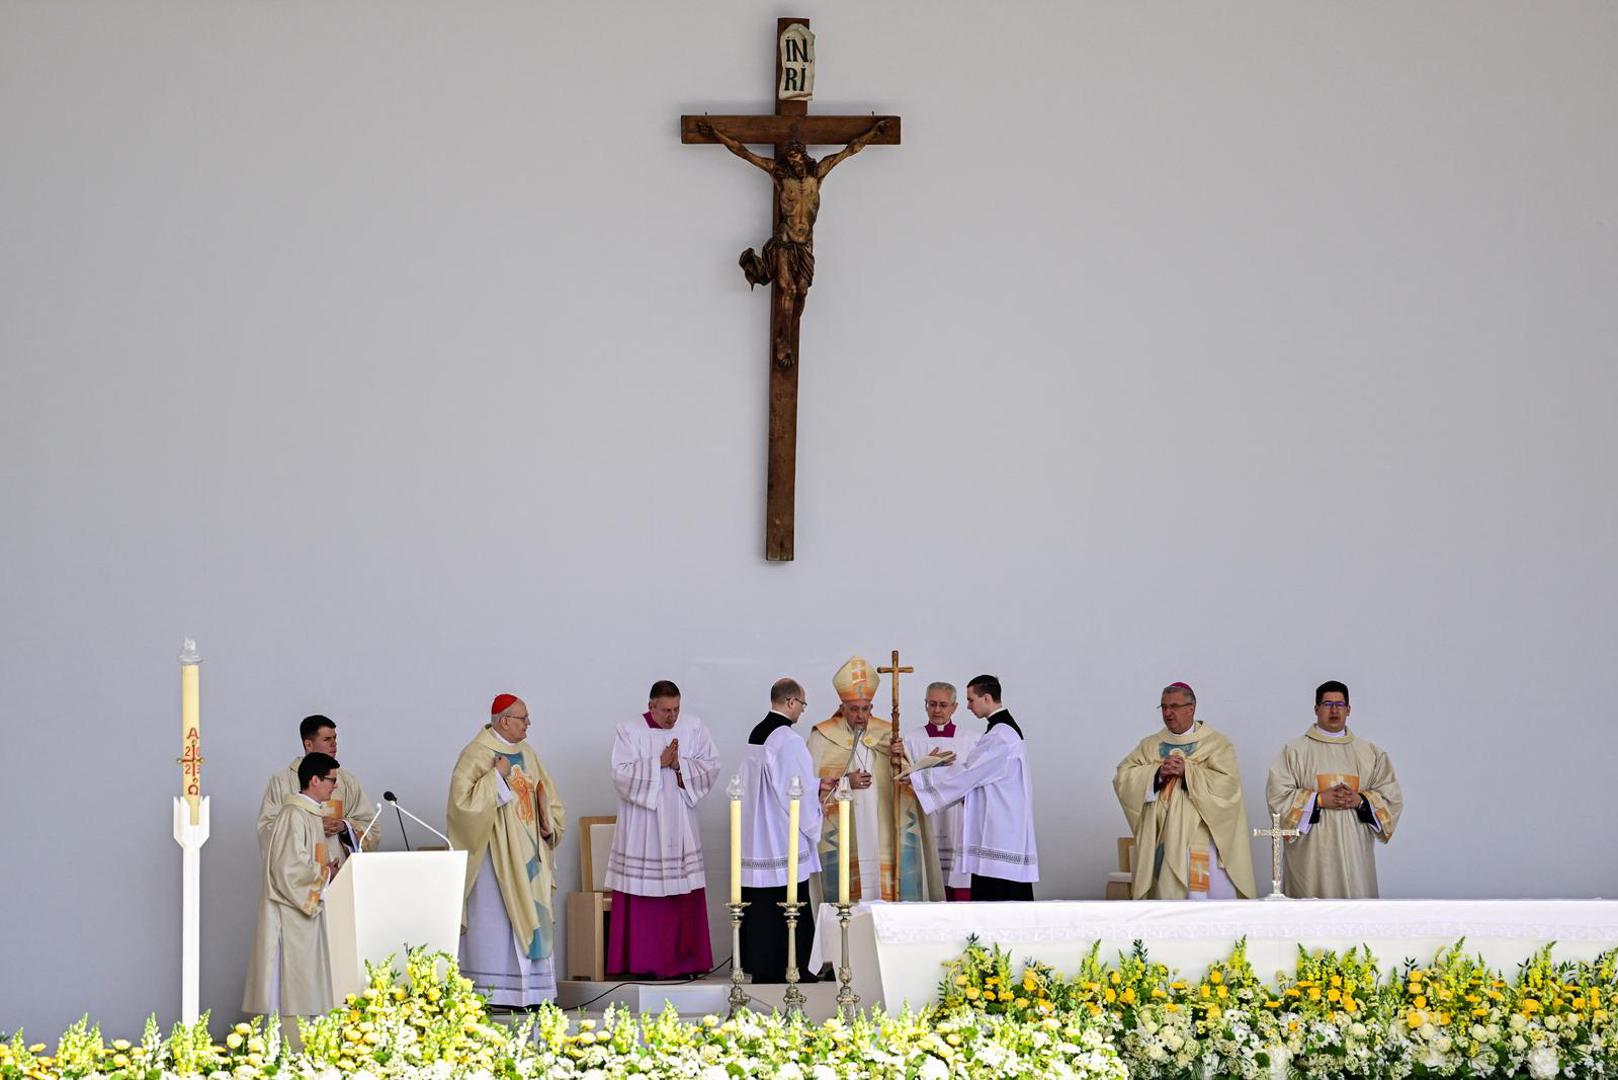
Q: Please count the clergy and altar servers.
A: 10